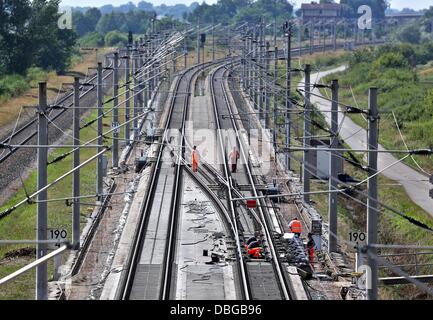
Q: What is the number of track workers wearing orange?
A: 5